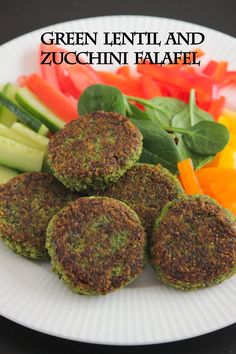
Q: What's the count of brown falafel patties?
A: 5